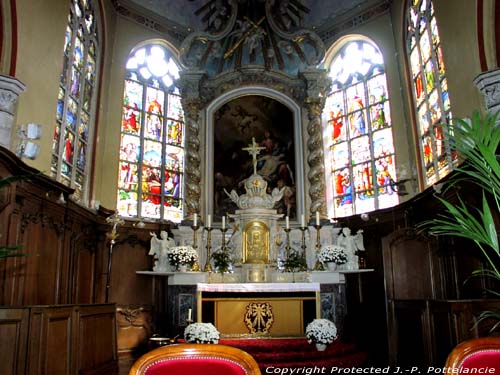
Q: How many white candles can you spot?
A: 7